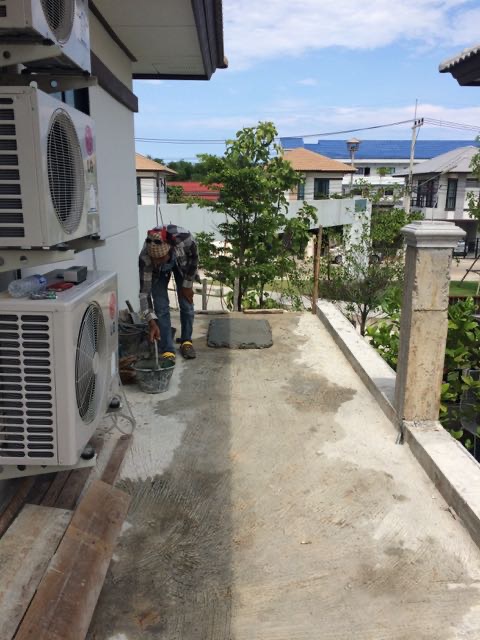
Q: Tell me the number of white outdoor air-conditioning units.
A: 3